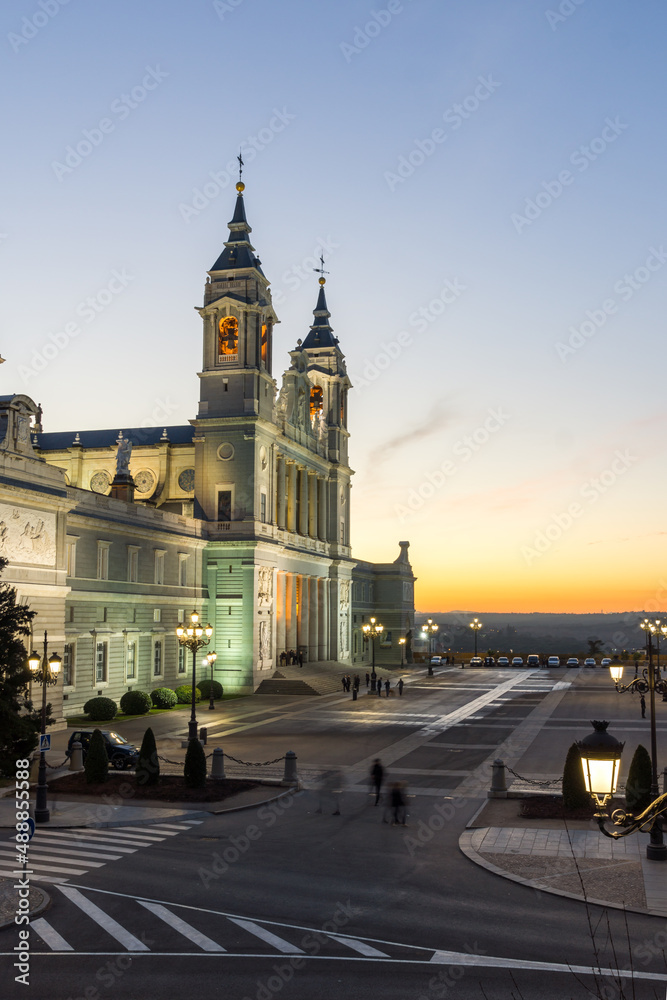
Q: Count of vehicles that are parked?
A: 11